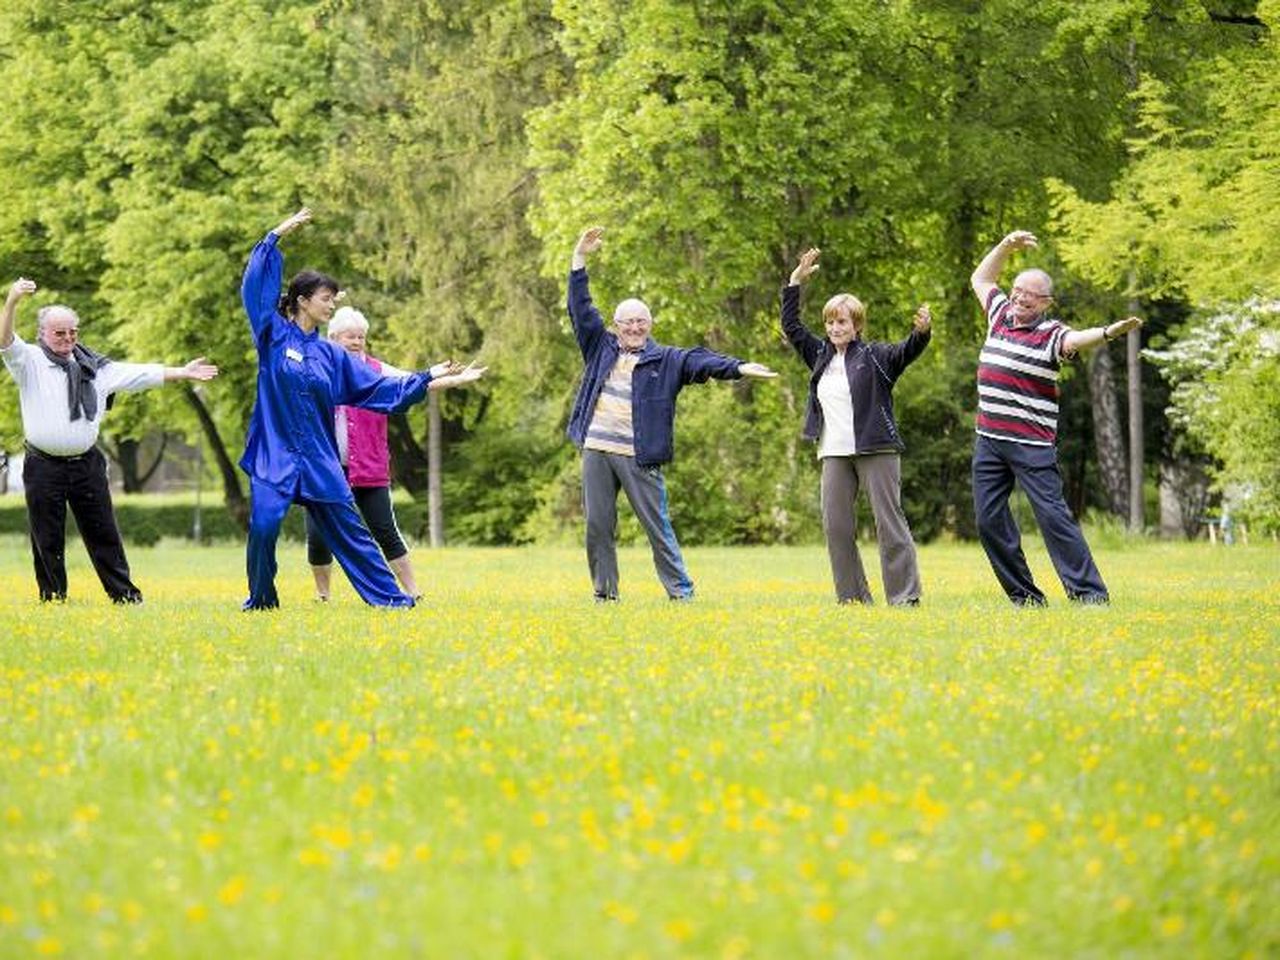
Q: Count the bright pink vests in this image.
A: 1